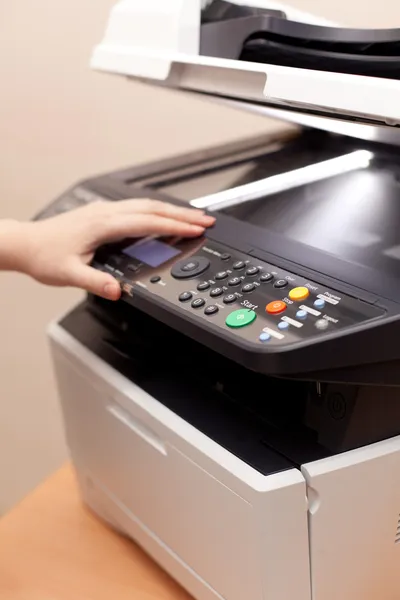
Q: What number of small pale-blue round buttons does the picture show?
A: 4